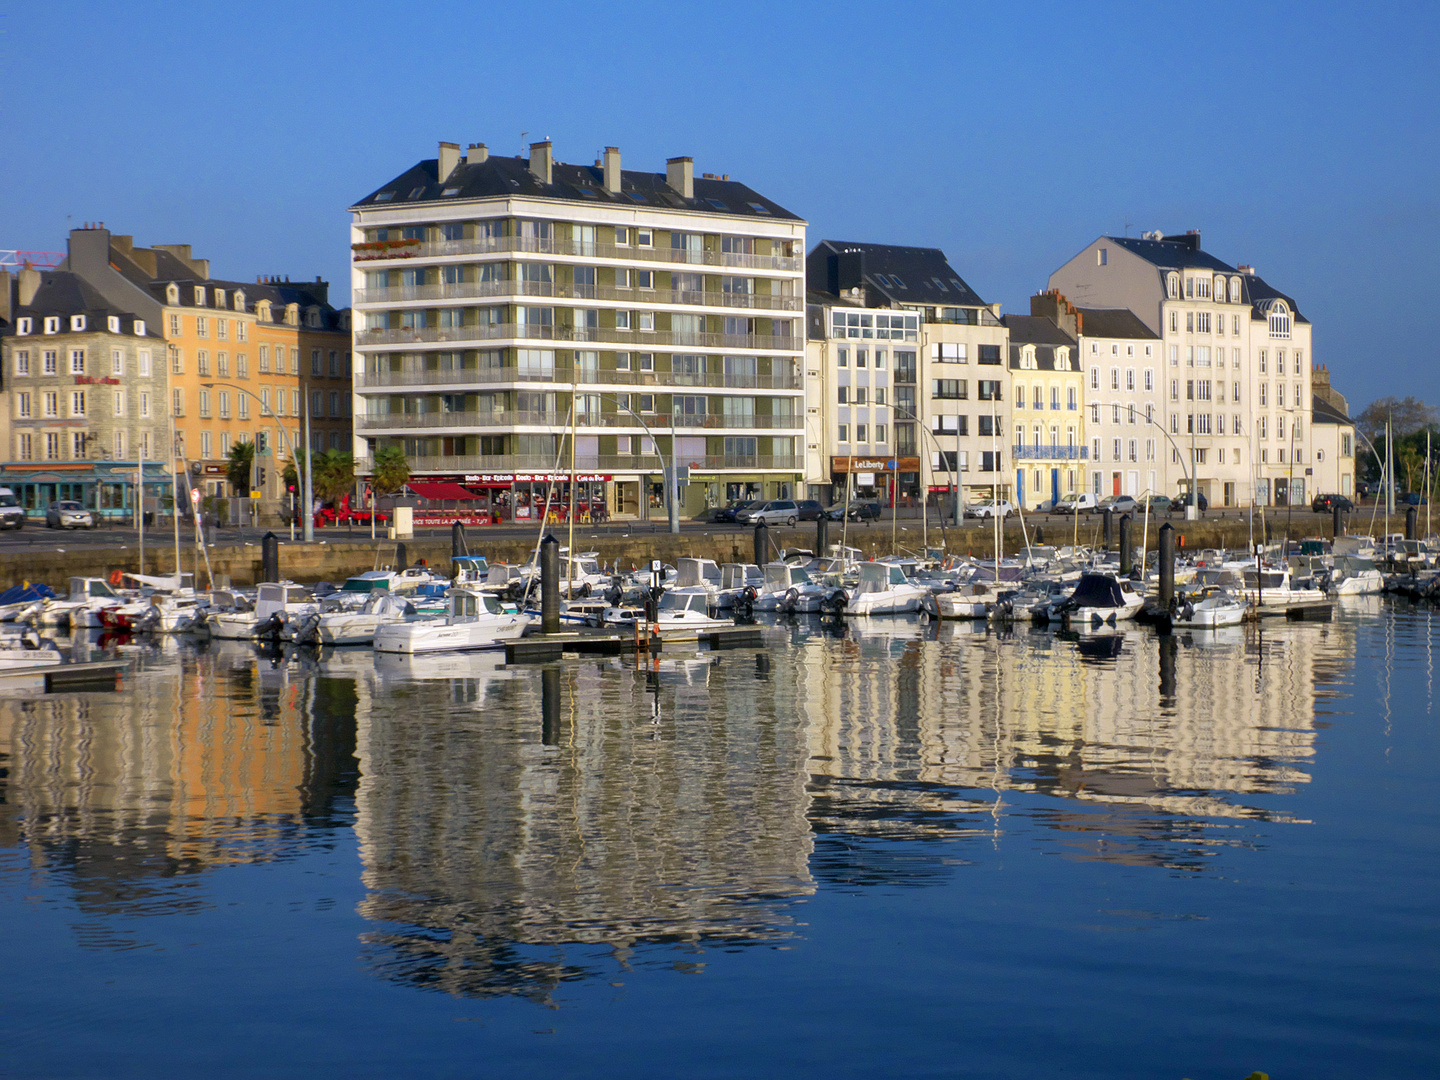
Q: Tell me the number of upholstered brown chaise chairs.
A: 0